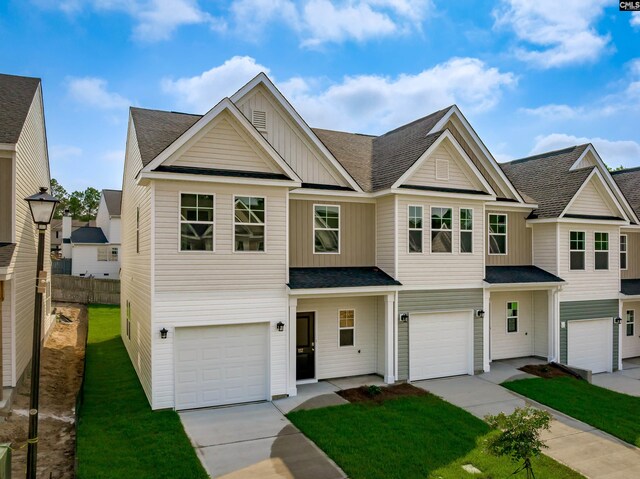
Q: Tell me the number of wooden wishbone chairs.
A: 0